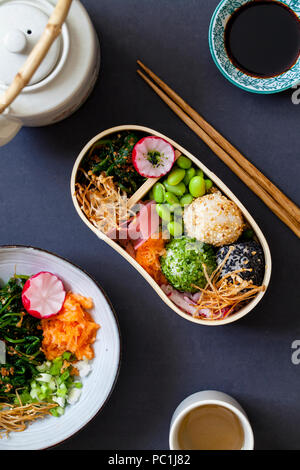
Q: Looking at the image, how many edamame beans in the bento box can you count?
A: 13